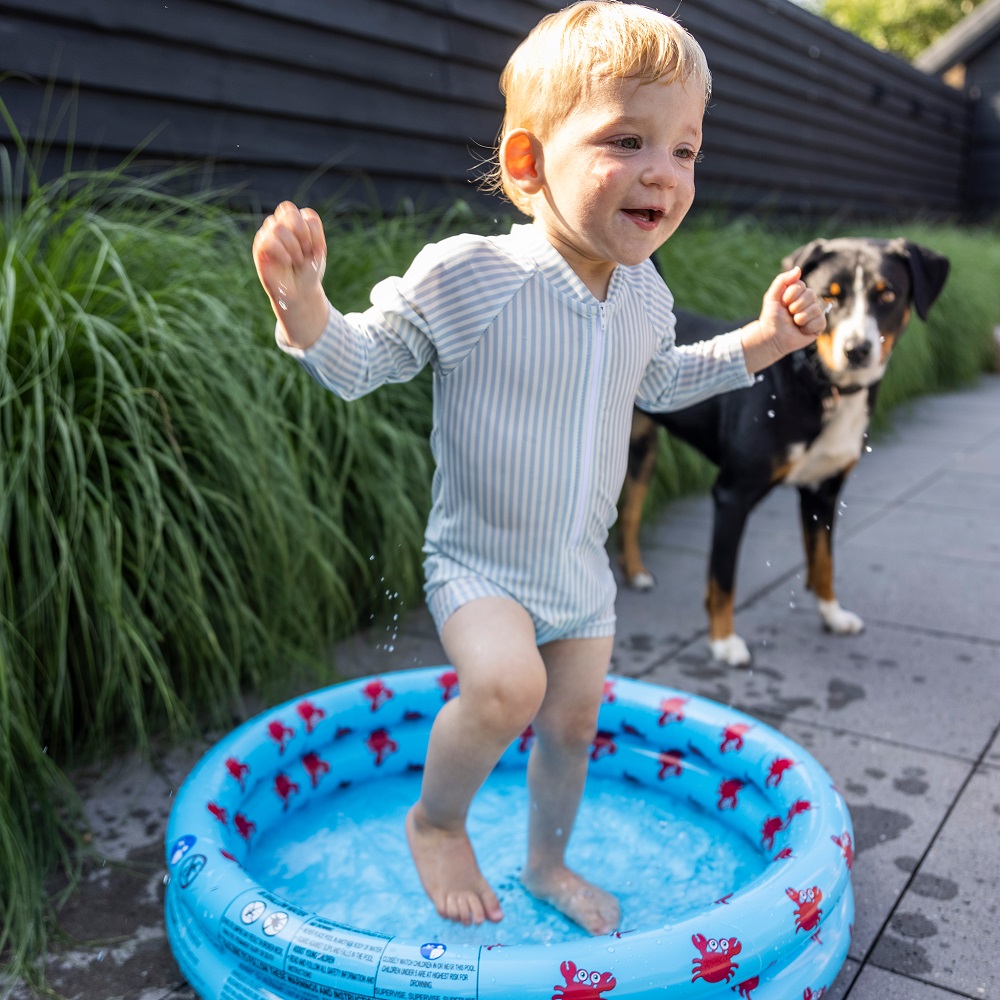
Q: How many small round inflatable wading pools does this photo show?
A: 1